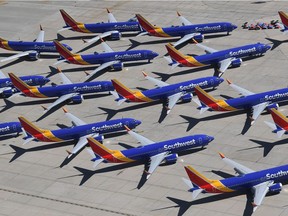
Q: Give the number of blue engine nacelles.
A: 12